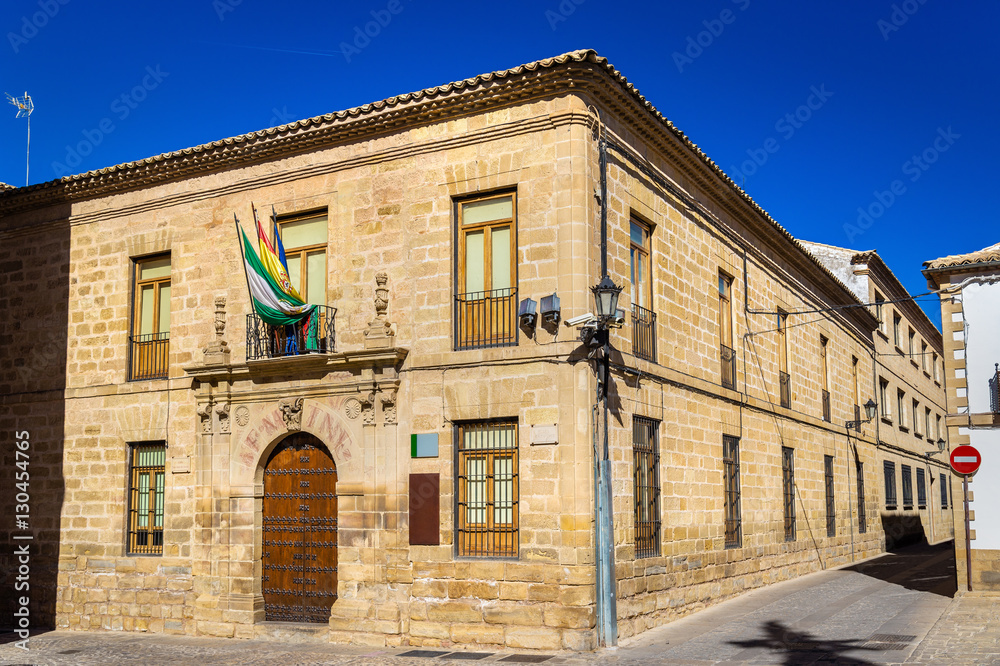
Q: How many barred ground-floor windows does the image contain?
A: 11